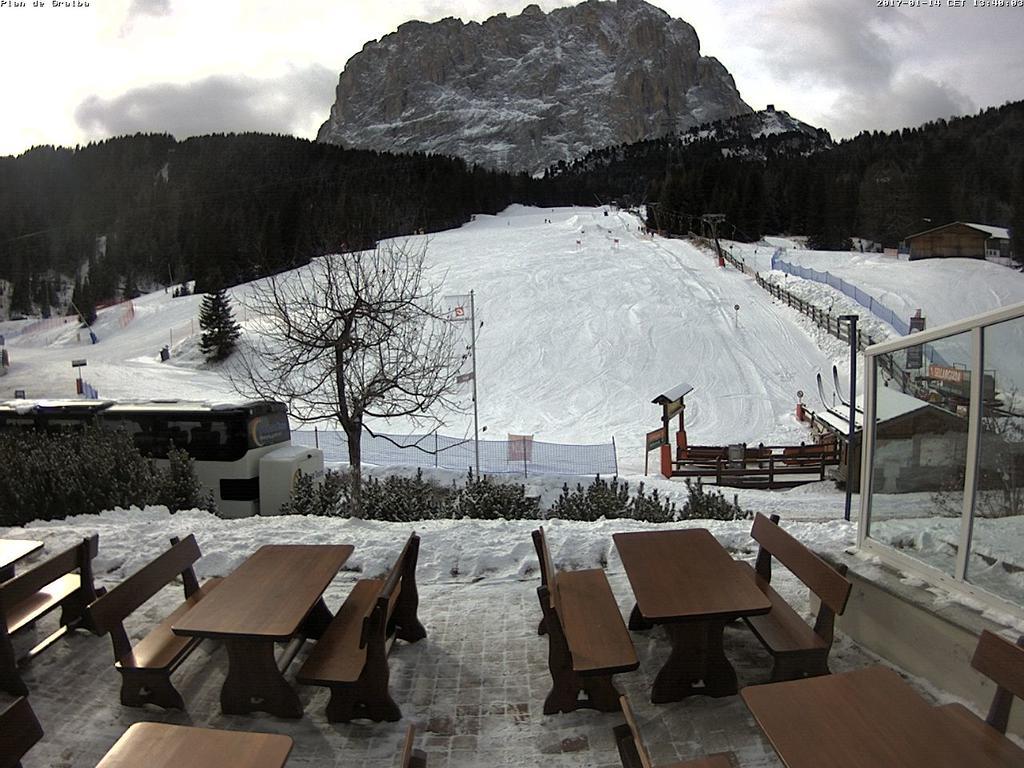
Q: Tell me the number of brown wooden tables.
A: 5